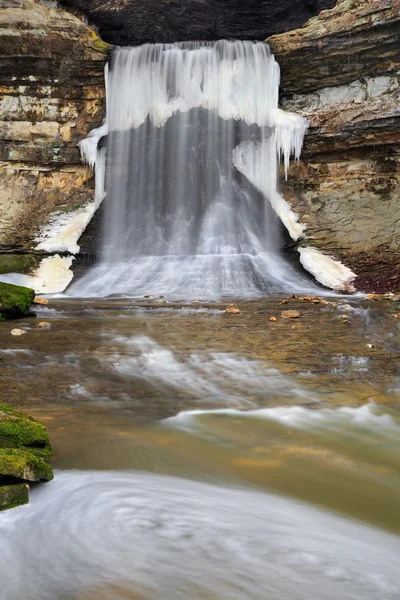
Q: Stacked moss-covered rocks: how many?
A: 3